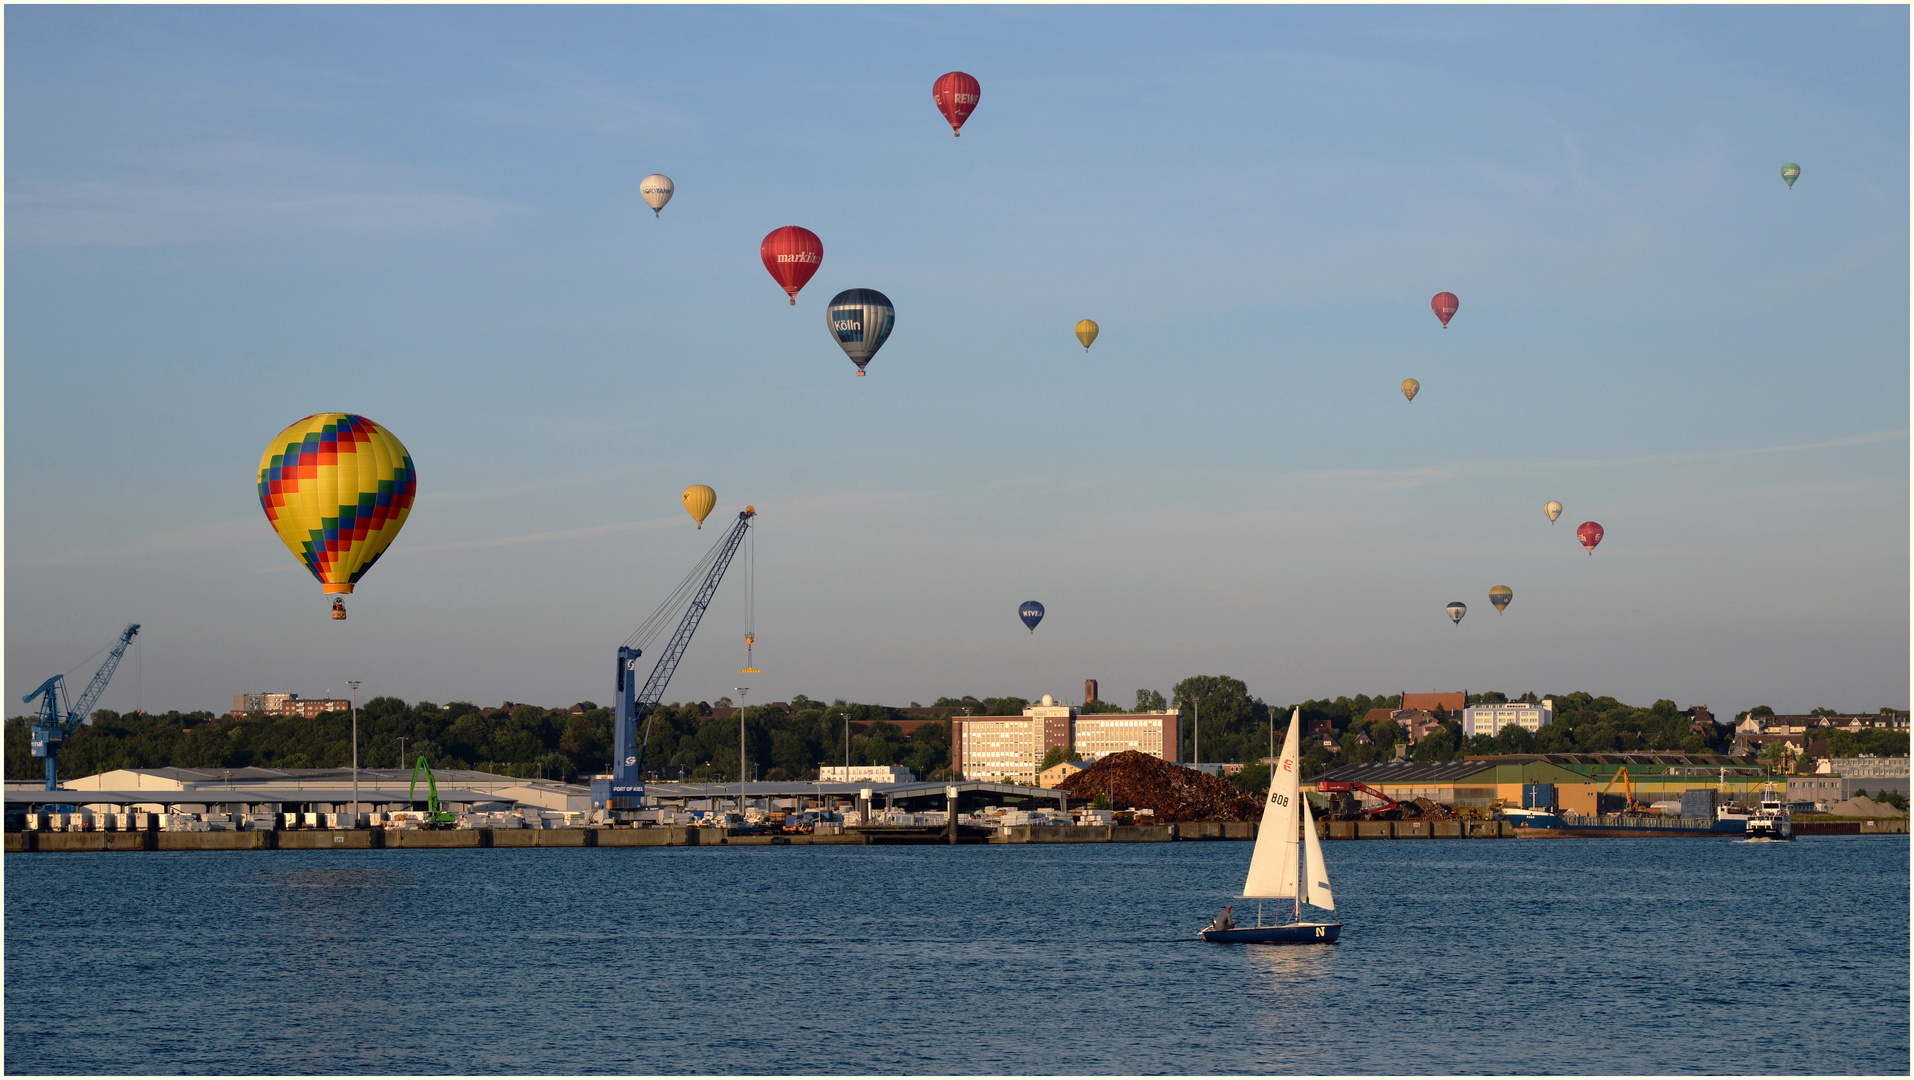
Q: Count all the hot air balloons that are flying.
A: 15